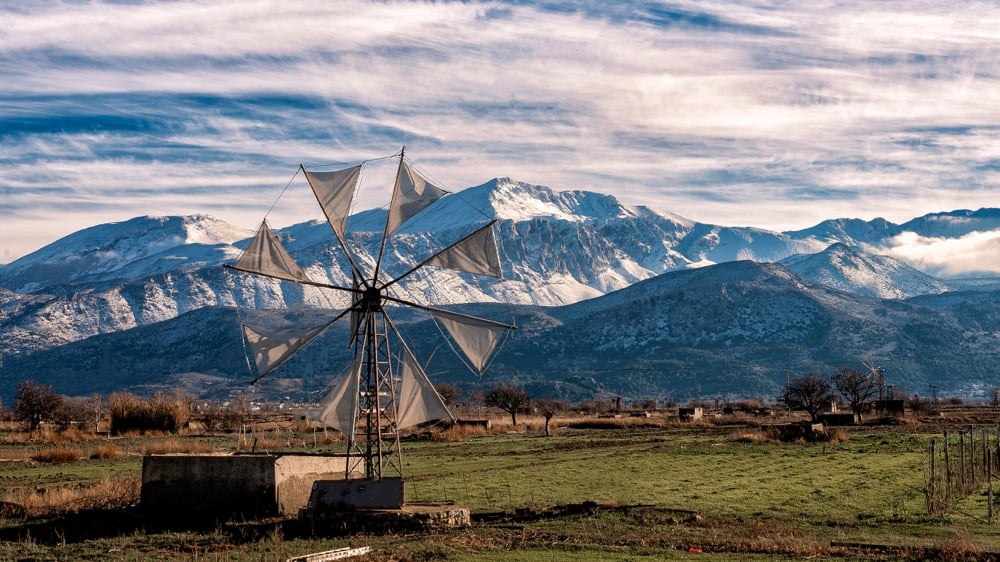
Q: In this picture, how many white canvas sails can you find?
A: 8